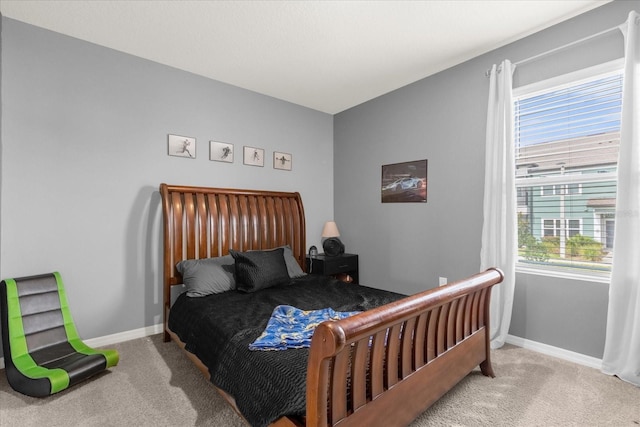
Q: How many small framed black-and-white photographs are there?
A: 4